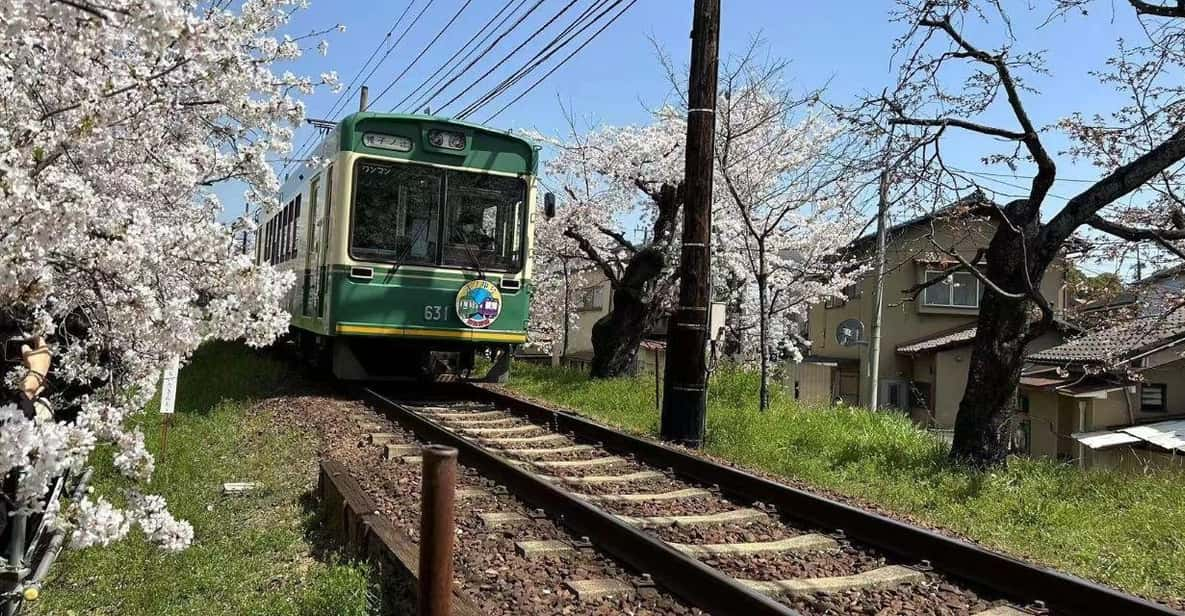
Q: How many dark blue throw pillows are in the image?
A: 0